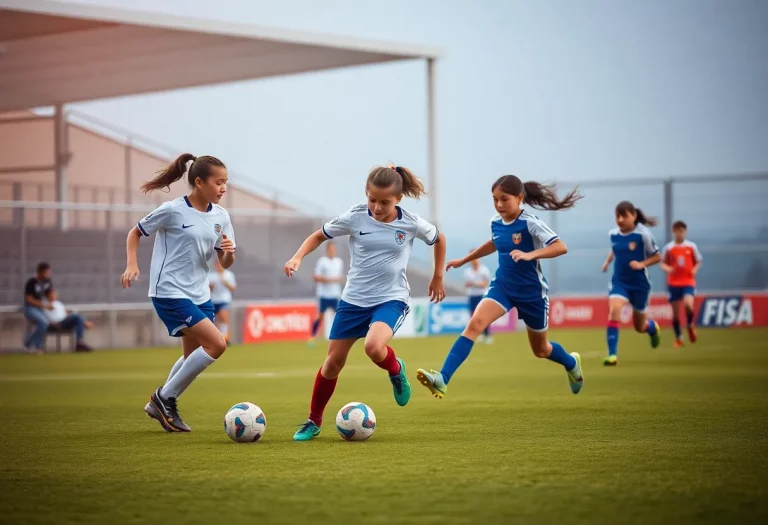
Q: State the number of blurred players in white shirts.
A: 3